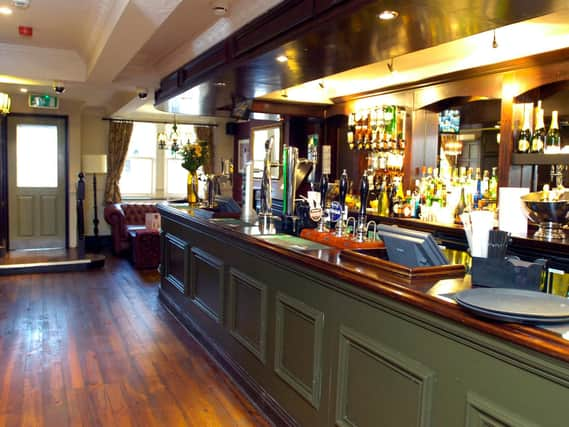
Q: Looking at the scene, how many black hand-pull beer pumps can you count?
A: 3